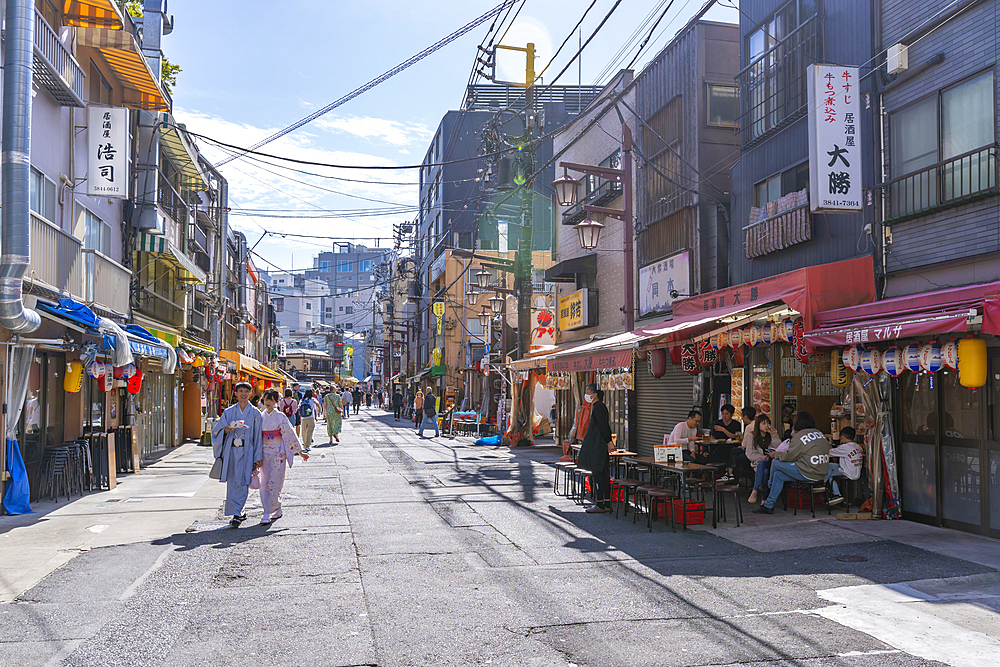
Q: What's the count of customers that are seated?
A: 7